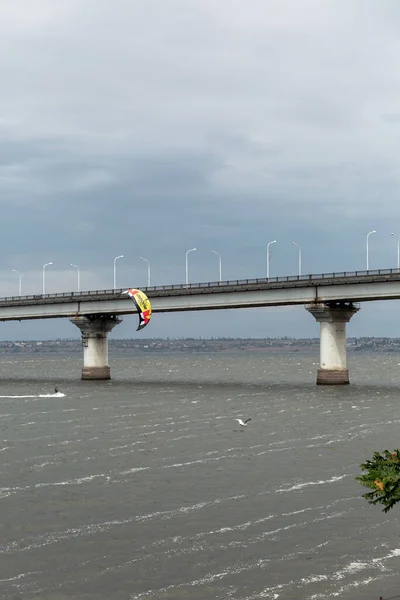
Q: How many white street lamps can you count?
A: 11